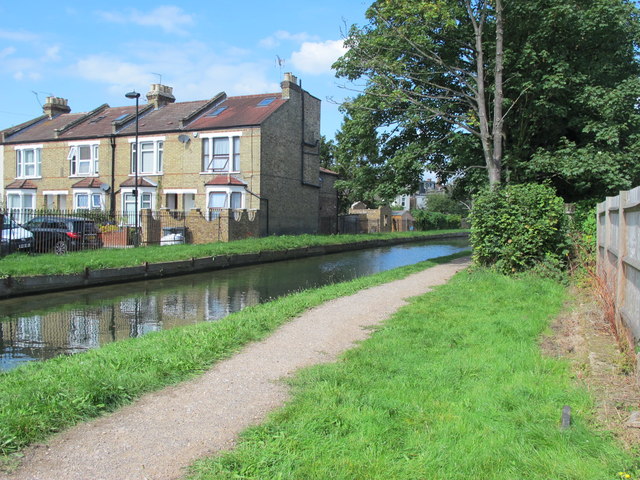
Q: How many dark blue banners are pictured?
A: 0